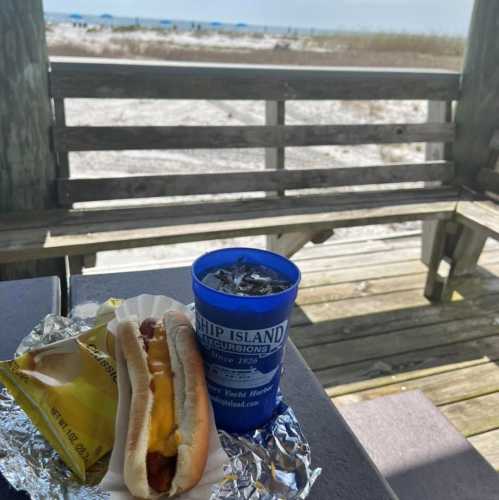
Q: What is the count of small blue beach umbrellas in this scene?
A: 5